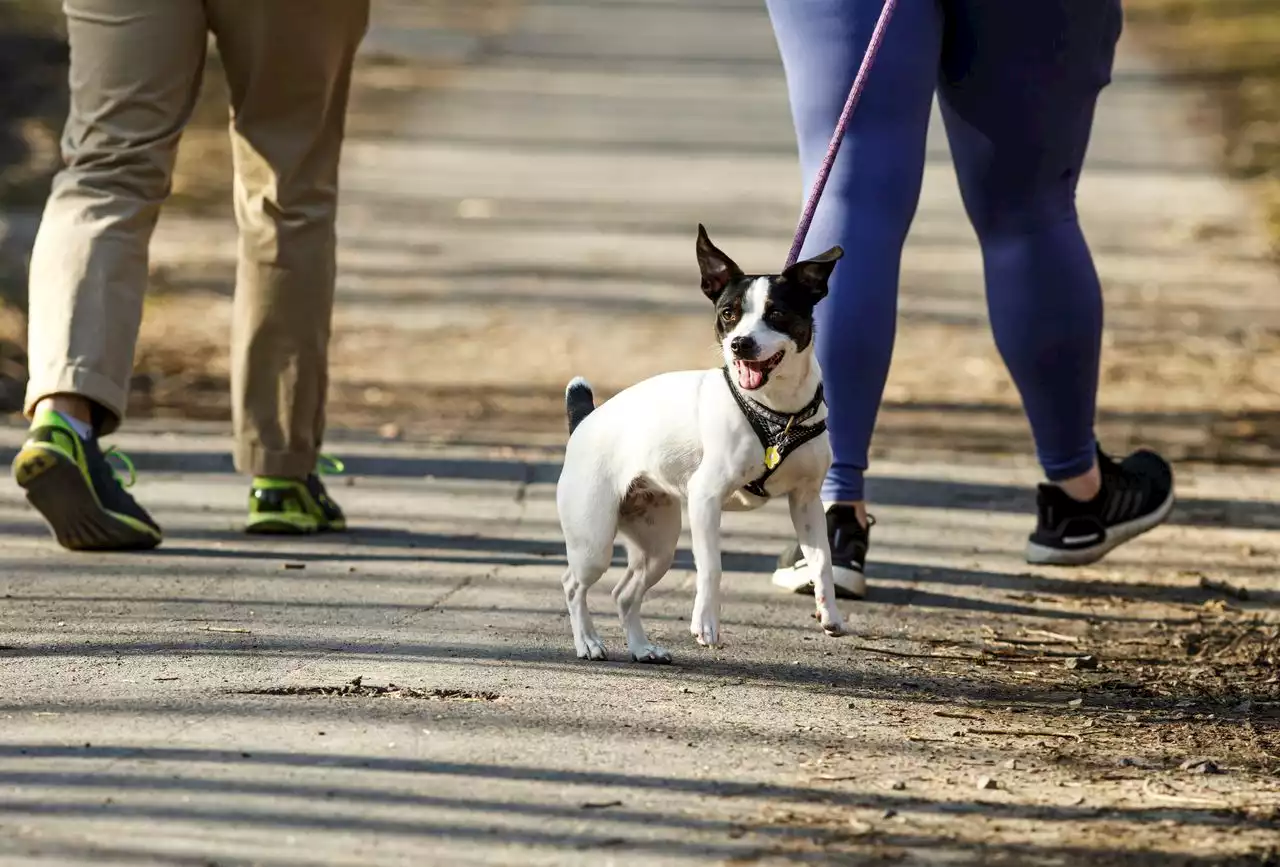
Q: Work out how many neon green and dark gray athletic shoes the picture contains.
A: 2